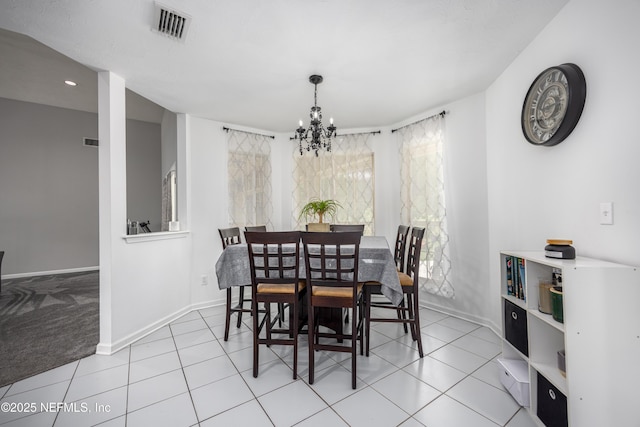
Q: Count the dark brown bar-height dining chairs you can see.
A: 8